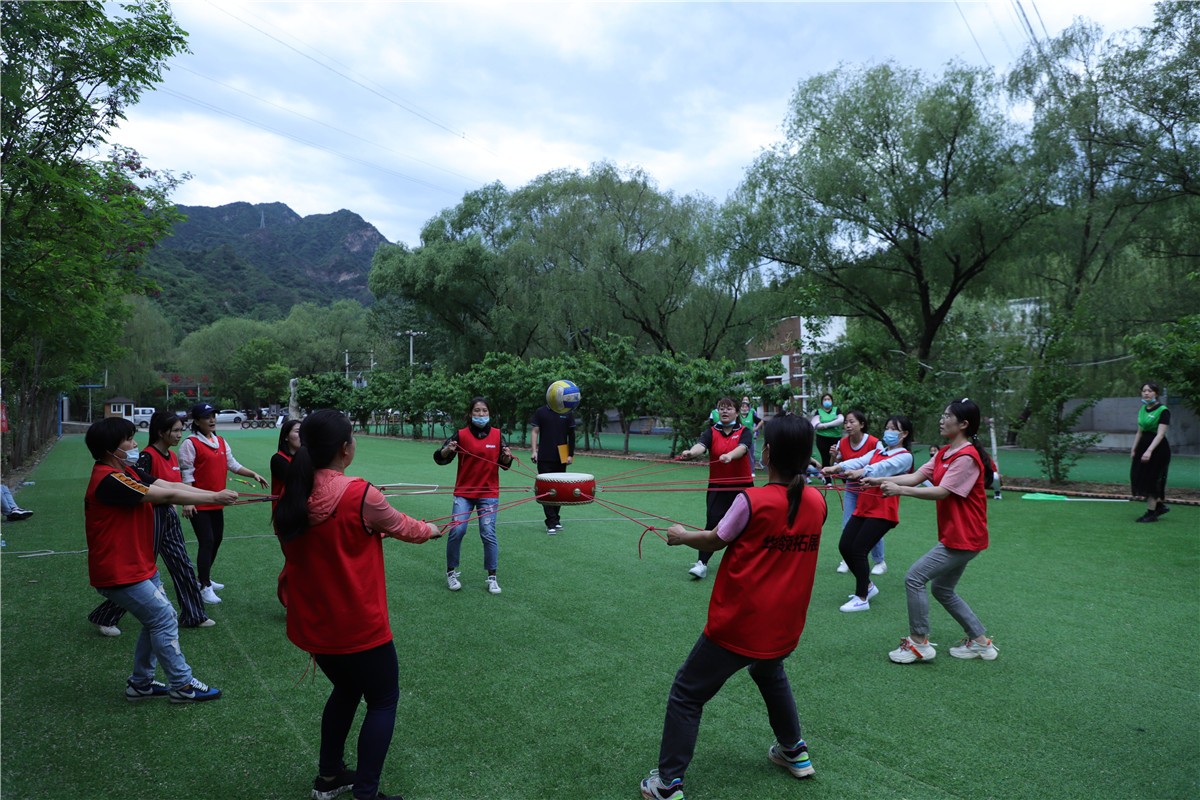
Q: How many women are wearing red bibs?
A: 11